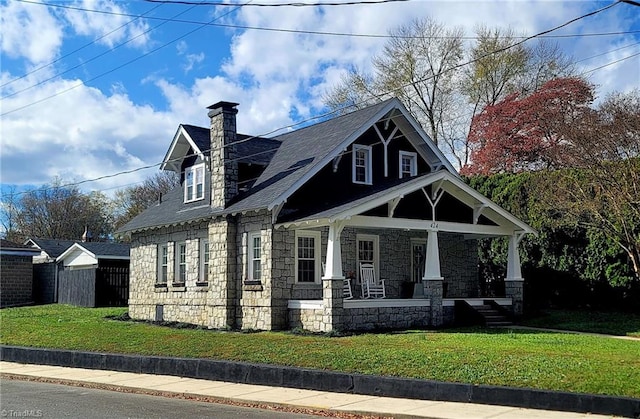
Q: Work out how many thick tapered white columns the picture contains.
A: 3